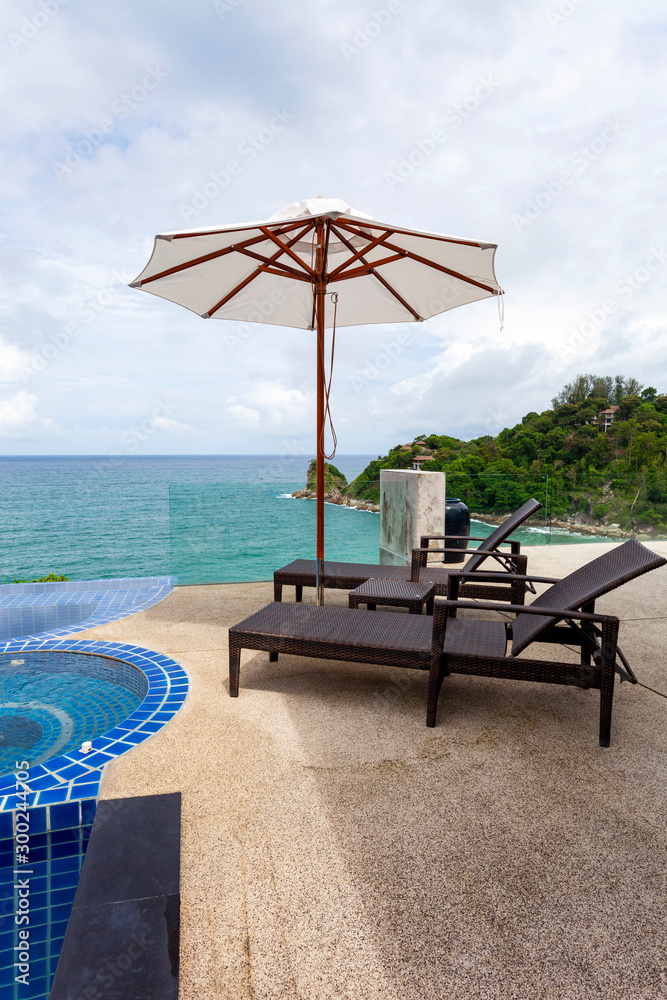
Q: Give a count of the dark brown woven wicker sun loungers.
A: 2